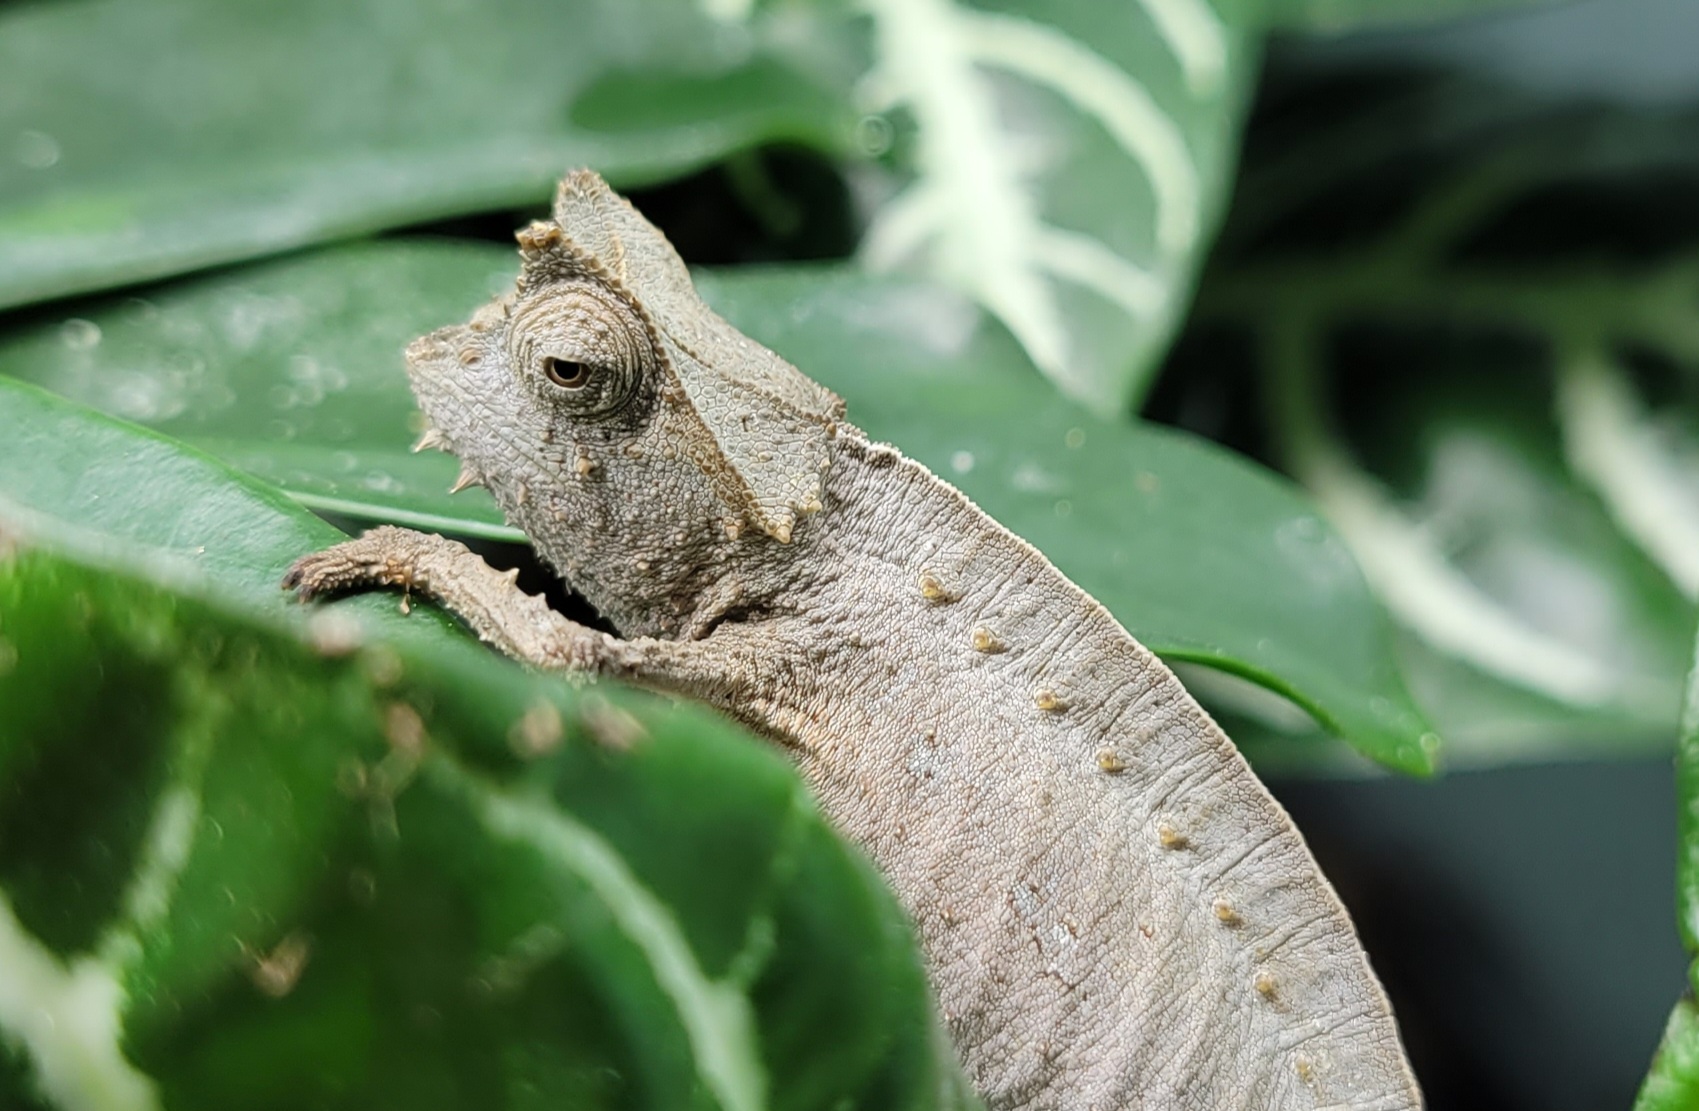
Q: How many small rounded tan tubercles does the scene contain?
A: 8